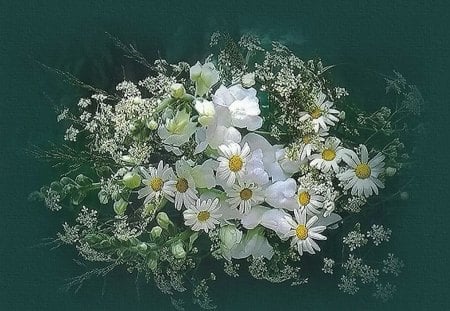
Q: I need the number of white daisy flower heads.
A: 11